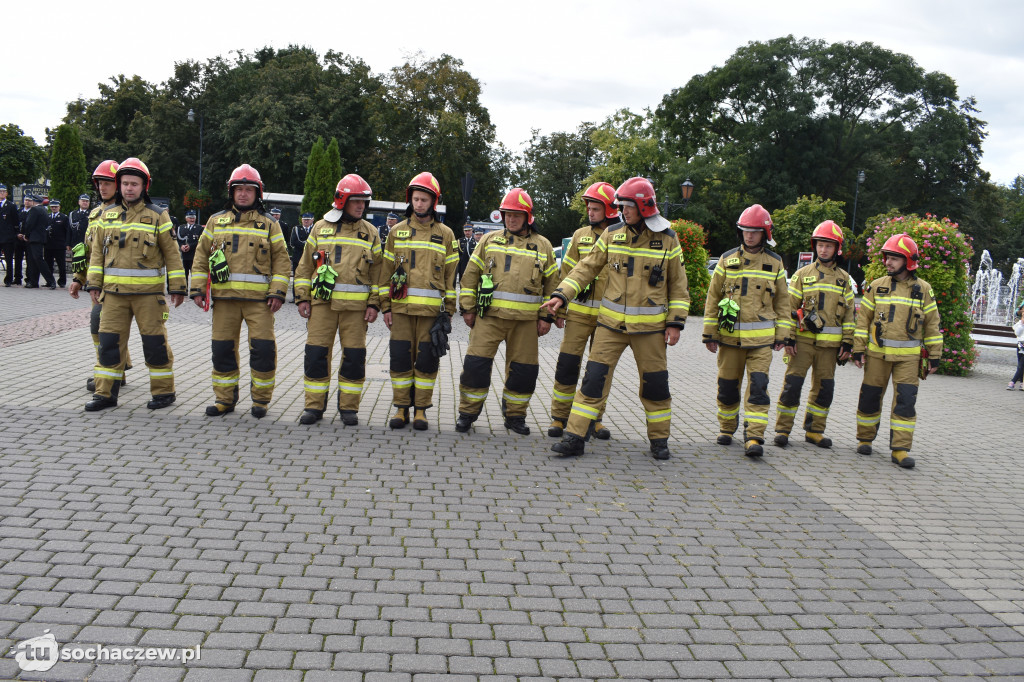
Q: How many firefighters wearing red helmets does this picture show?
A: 11